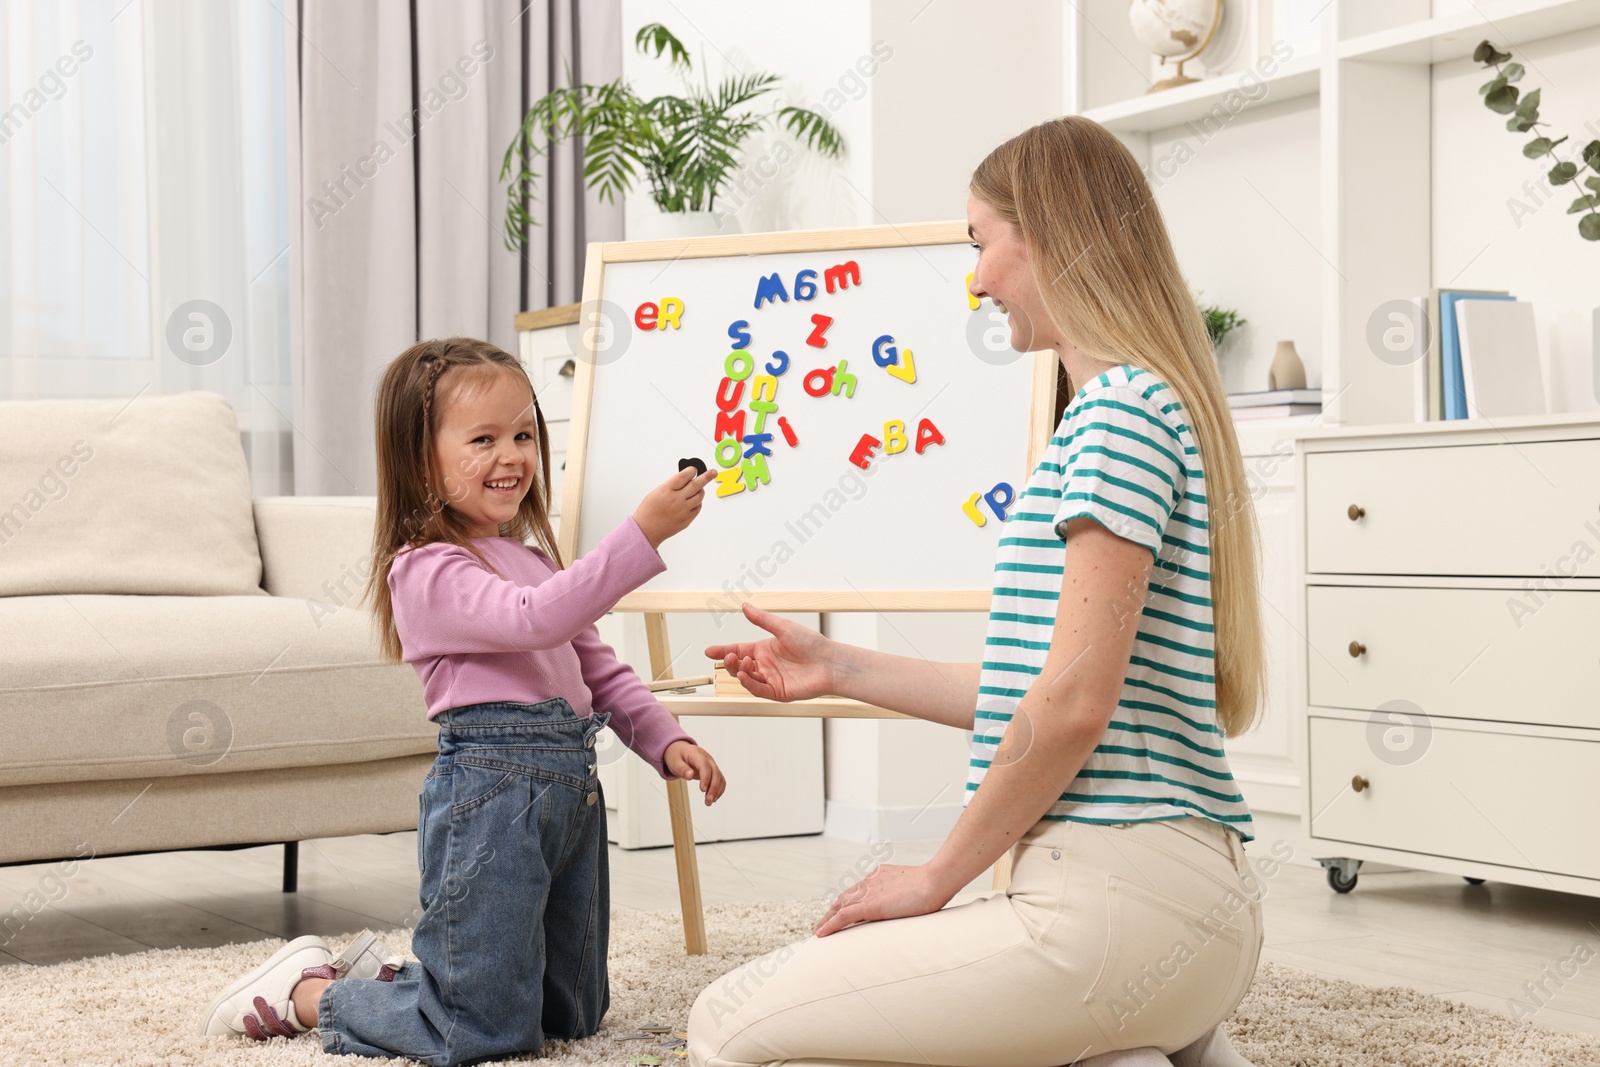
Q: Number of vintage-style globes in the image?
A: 1